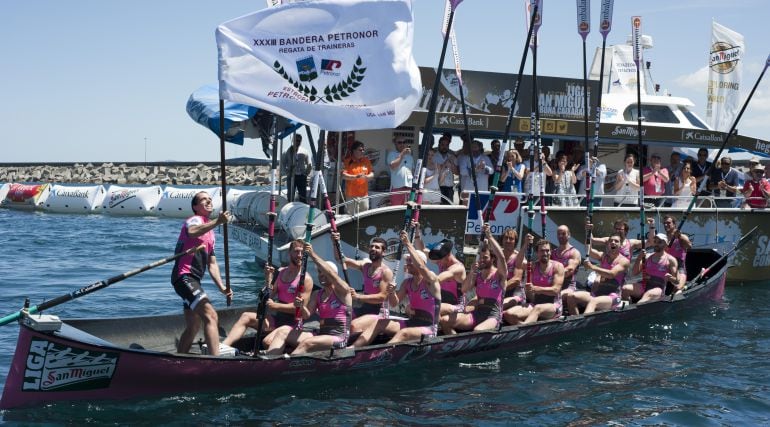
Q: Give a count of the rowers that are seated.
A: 13